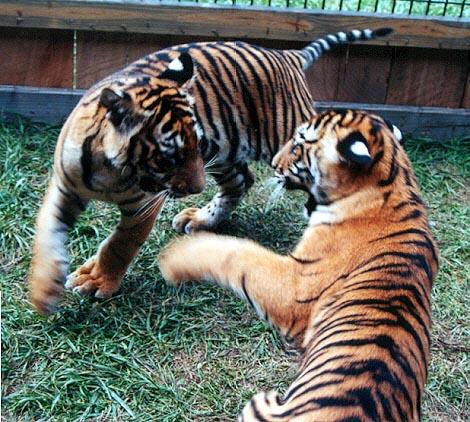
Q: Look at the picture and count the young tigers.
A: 2